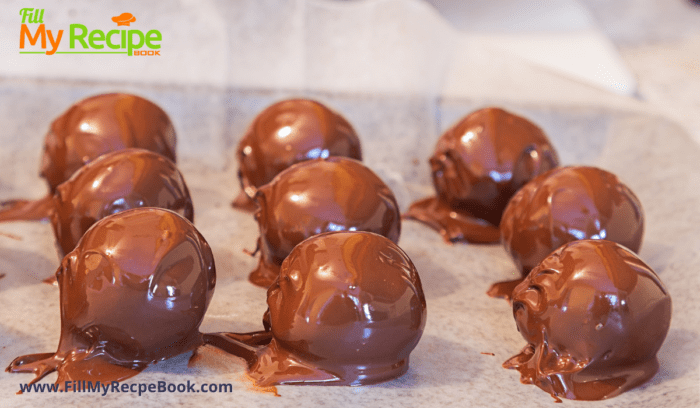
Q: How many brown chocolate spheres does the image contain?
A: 9